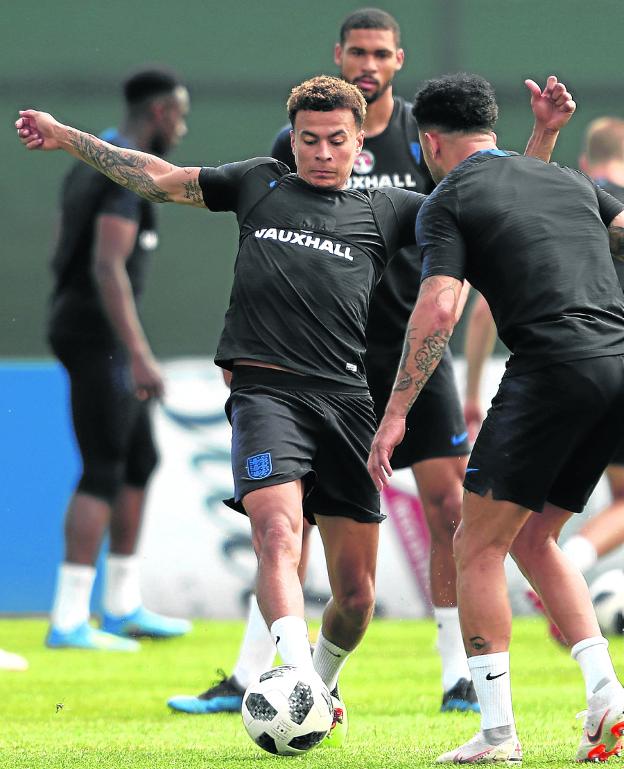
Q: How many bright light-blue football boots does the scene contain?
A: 2